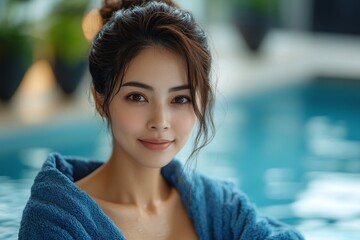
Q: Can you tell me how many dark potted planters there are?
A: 3